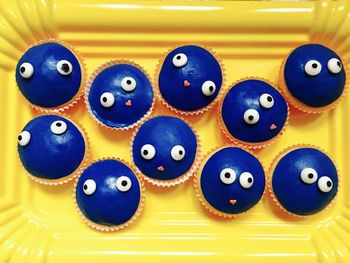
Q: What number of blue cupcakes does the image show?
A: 10